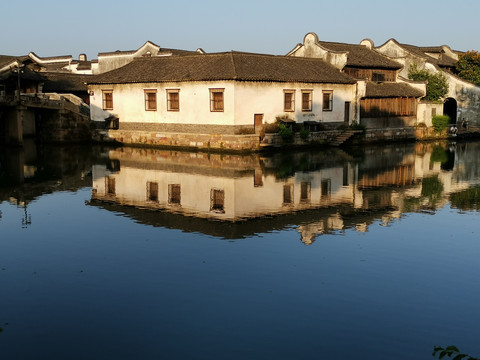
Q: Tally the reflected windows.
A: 7